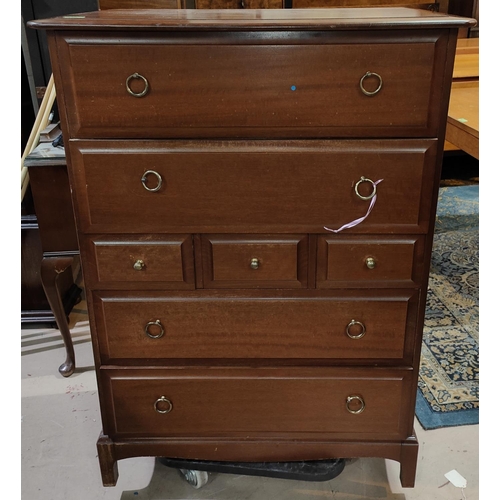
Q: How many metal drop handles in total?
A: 8